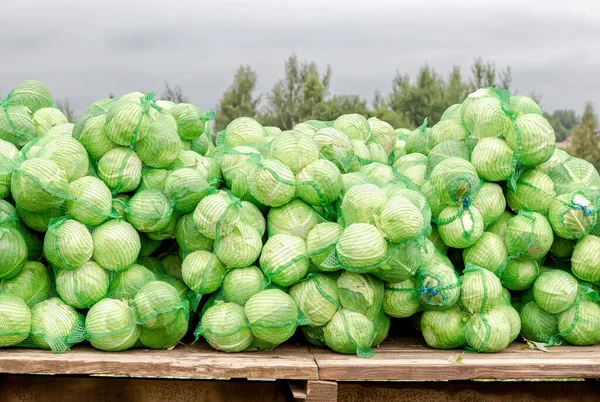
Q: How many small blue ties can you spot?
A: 3